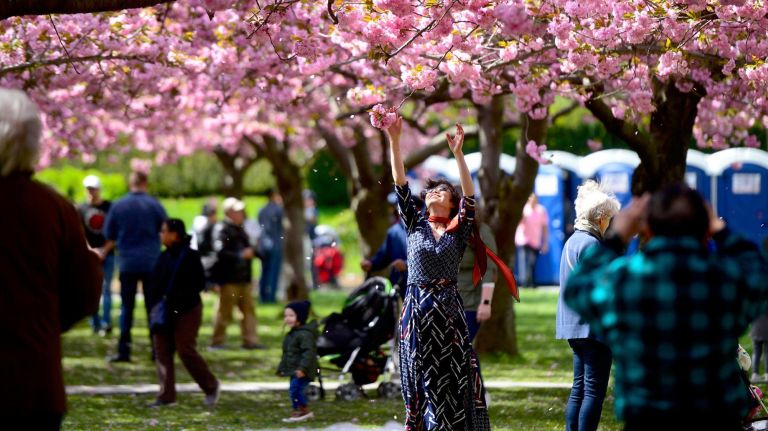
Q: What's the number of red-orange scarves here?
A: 1